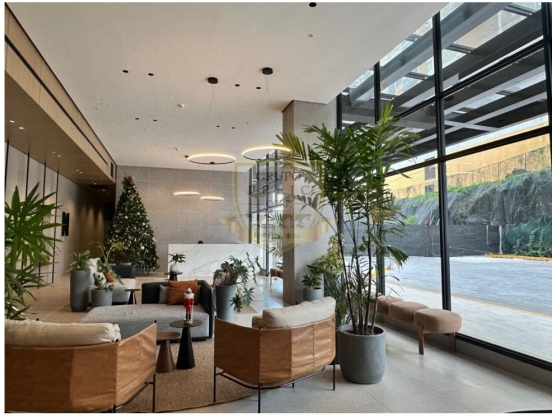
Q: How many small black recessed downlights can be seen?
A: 9